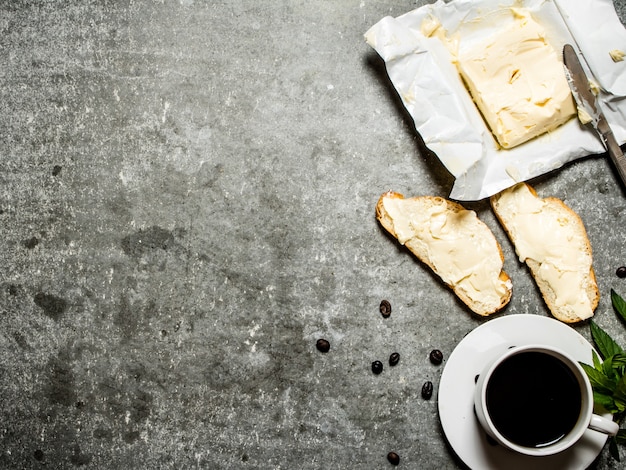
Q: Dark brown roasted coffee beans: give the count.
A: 8